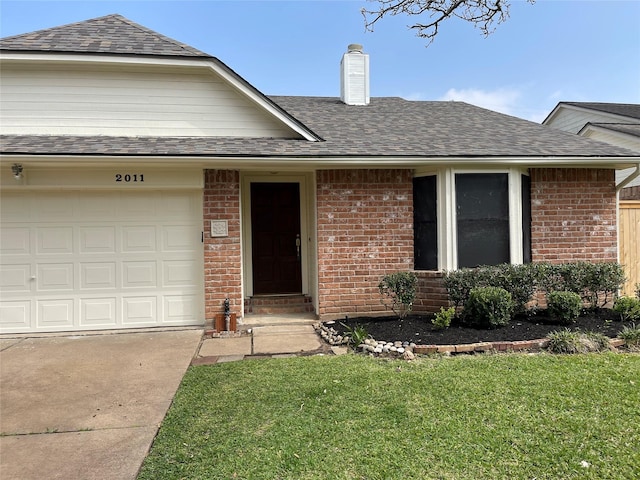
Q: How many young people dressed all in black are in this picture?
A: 0